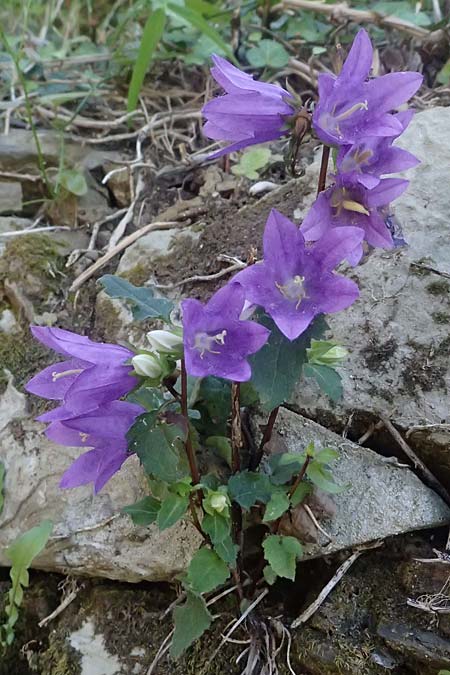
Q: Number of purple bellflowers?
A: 8